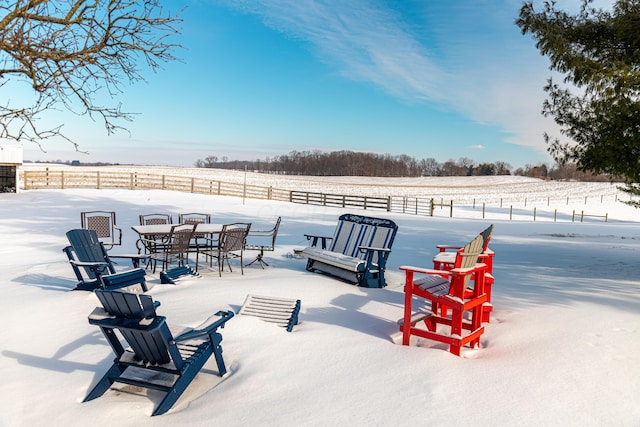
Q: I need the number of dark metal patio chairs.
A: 6